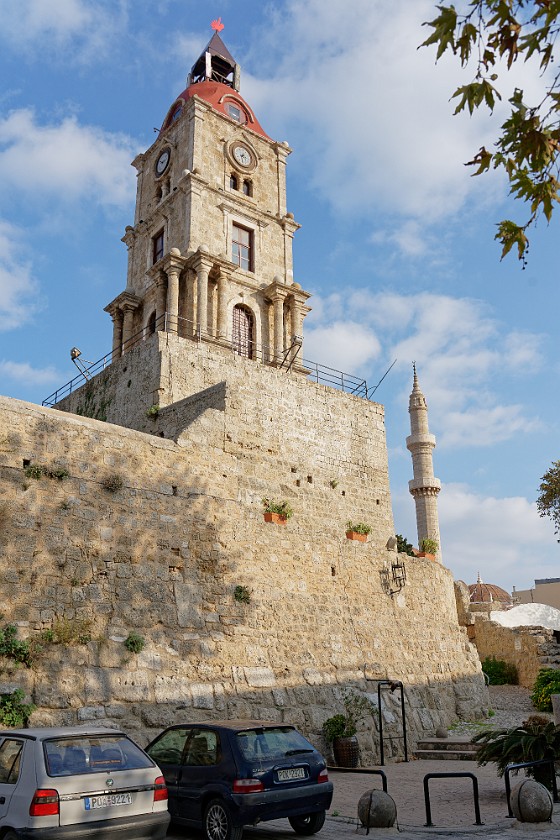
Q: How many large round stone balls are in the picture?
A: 2